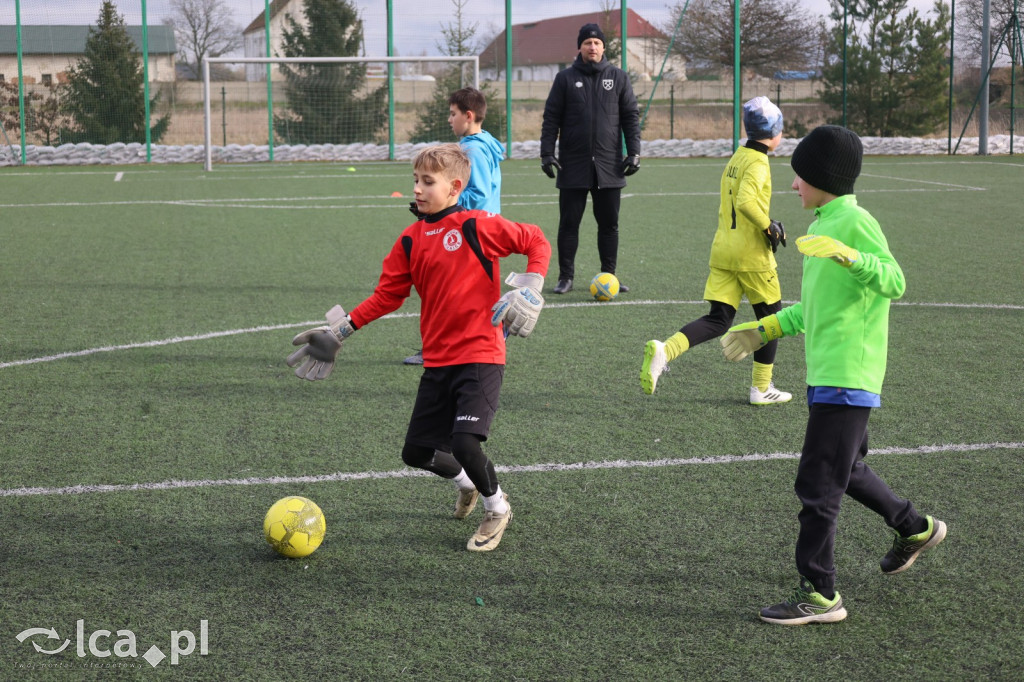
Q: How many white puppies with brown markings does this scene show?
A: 0